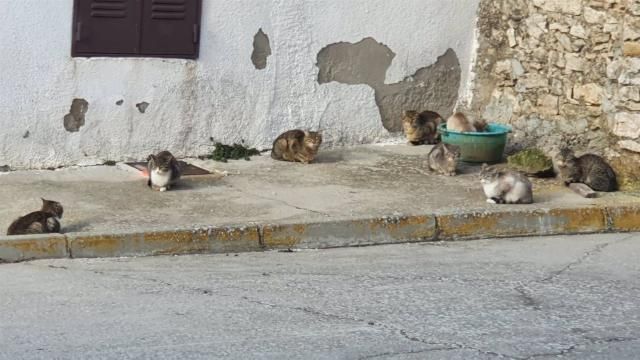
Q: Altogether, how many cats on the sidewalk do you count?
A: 8